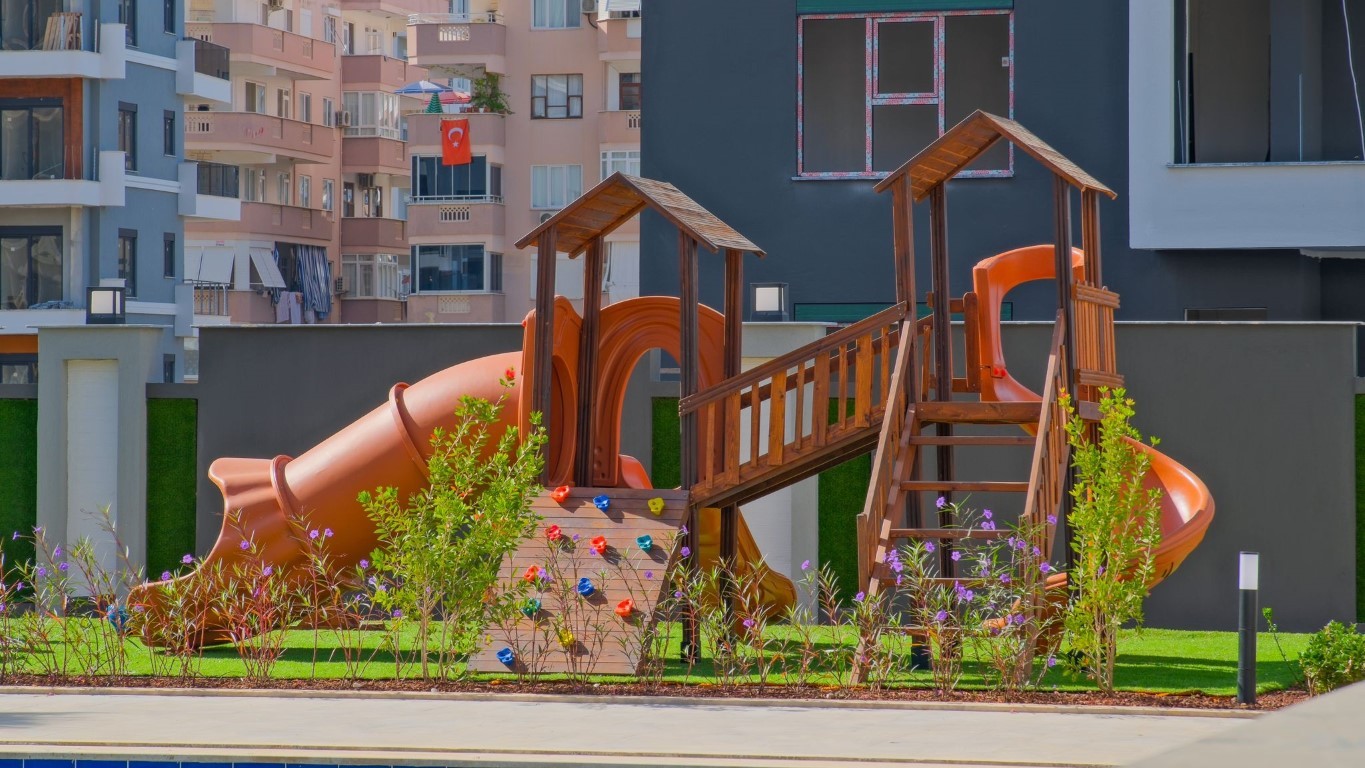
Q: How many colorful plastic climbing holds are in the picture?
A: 12